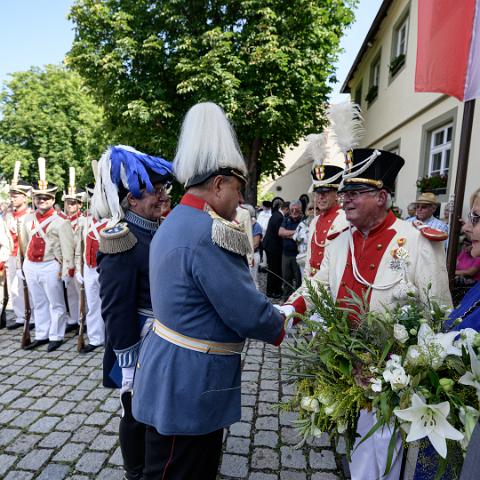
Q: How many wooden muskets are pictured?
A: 3